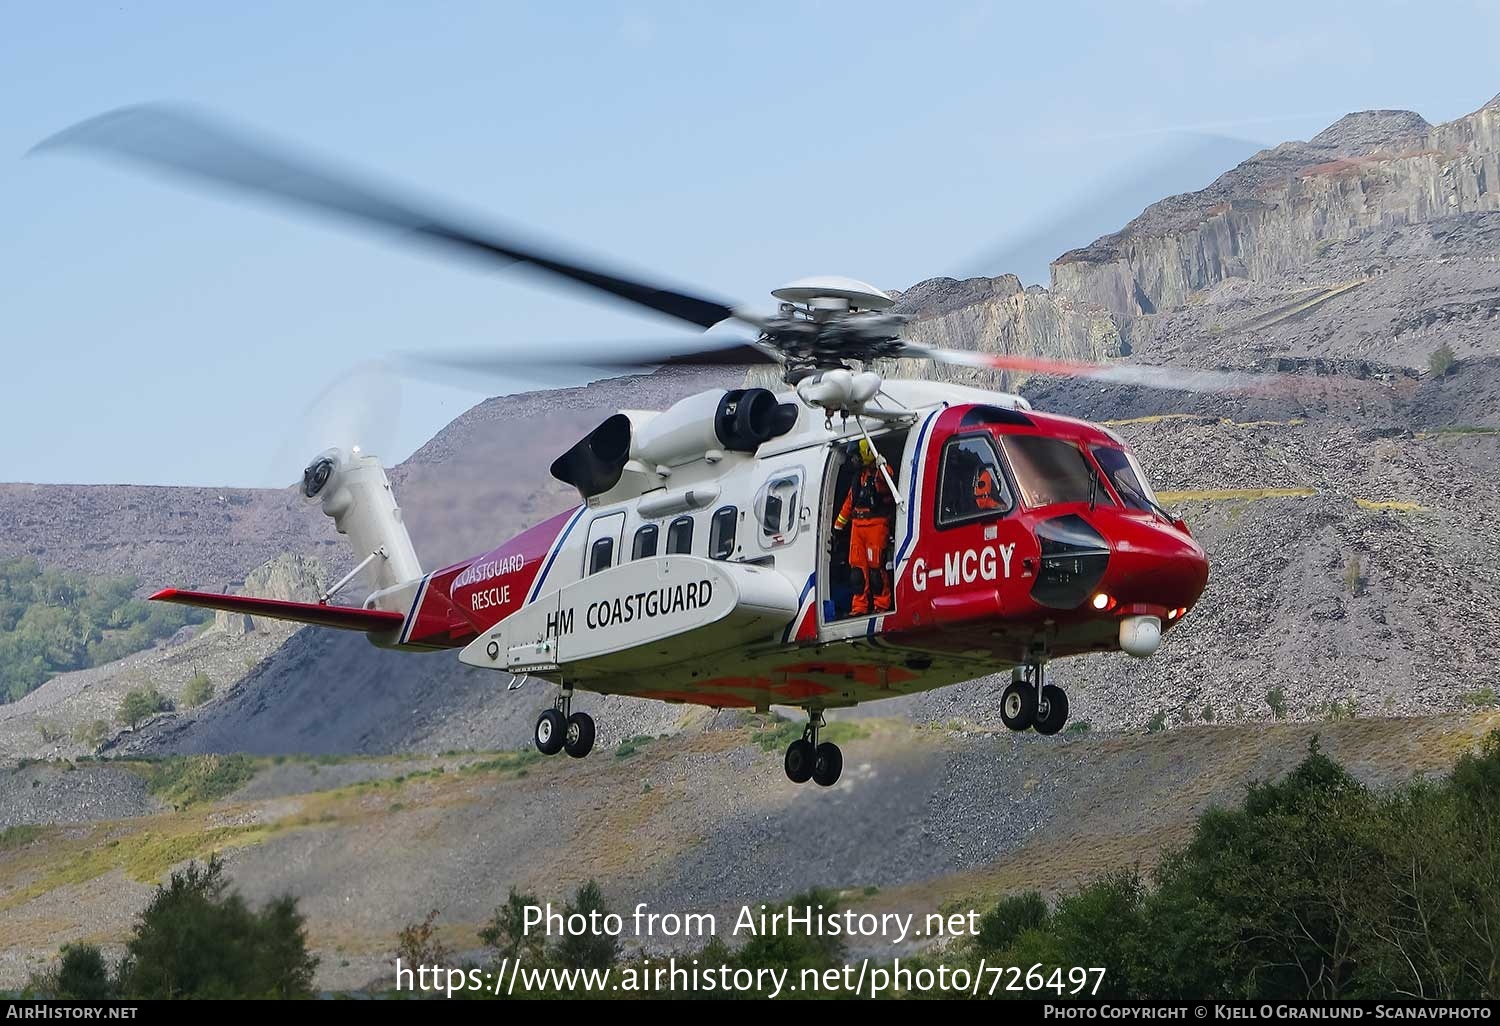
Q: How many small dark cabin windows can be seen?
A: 4